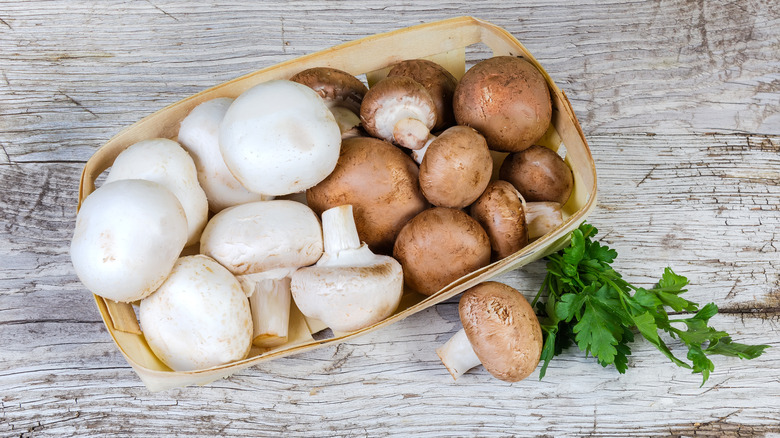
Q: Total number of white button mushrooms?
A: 7